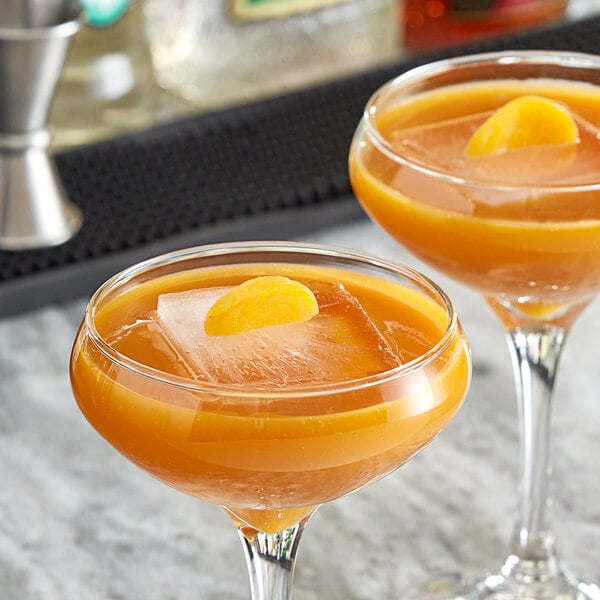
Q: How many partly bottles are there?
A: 3